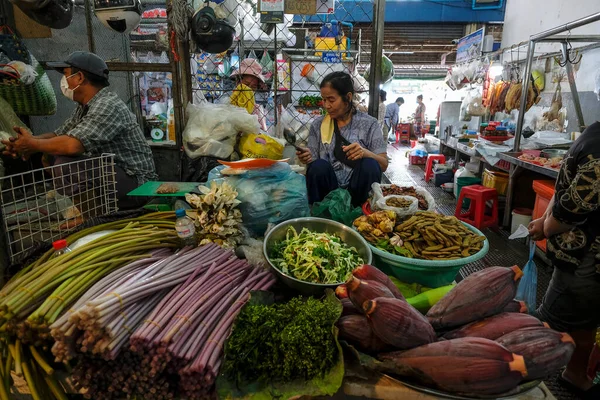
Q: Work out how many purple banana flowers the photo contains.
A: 10